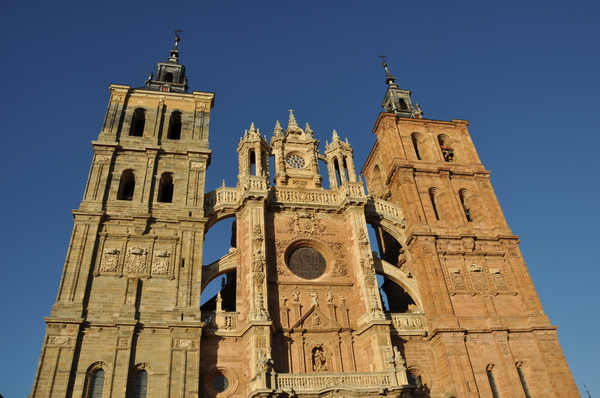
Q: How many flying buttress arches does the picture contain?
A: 4